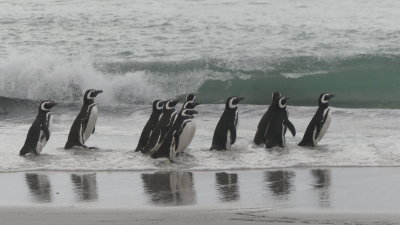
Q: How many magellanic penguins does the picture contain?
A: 11